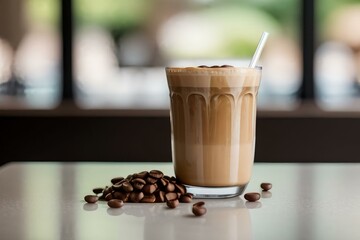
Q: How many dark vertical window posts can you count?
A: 2